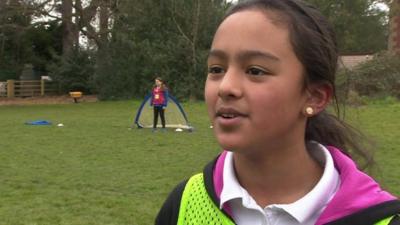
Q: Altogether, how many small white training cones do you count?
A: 3